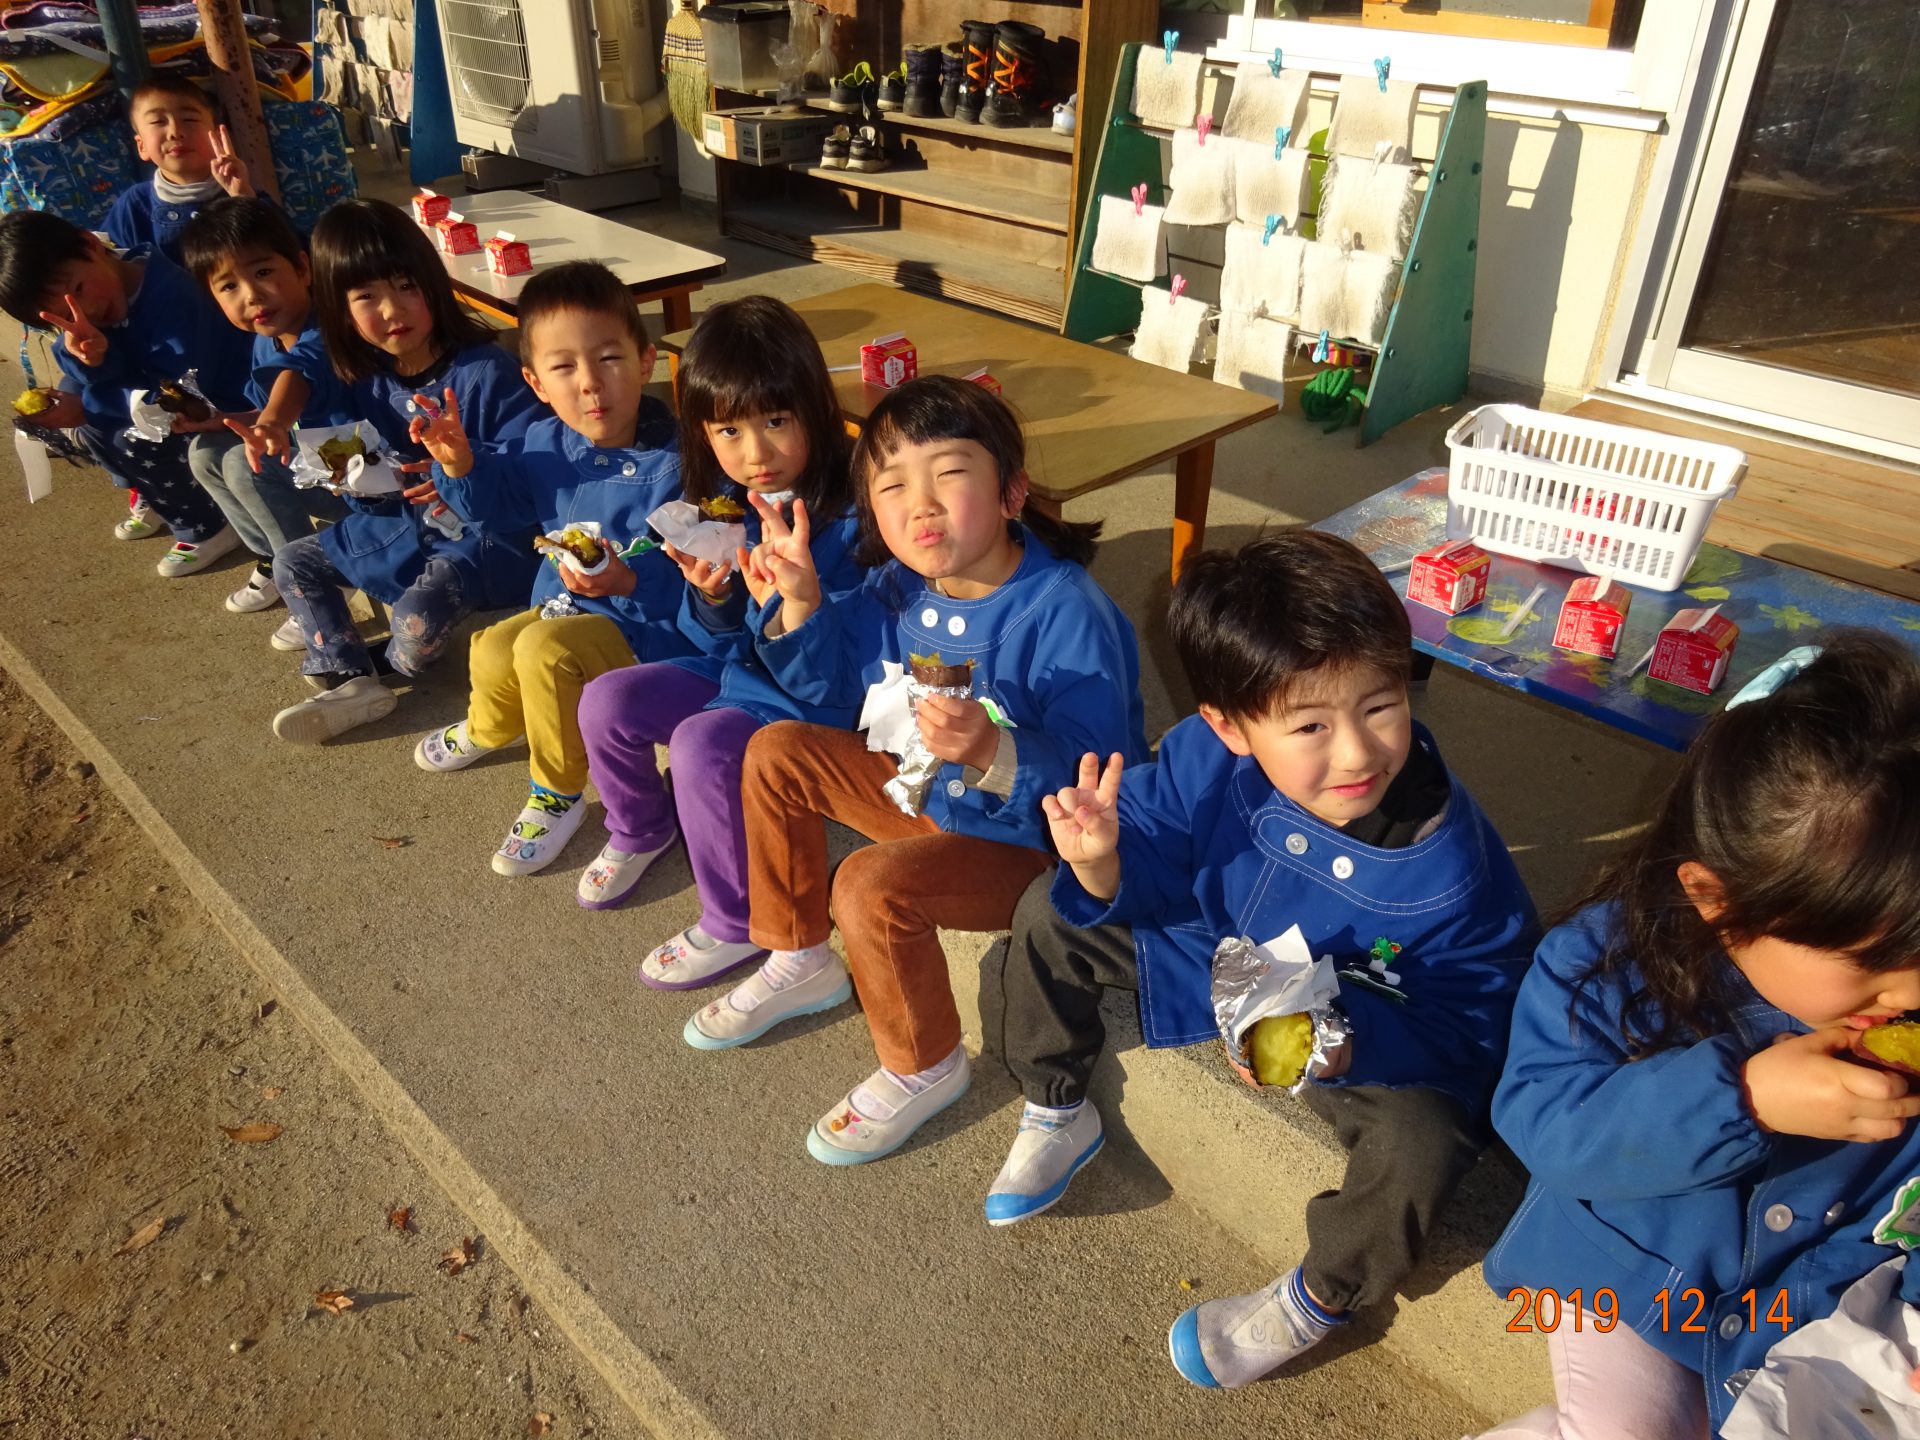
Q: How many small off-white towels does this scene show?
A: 11